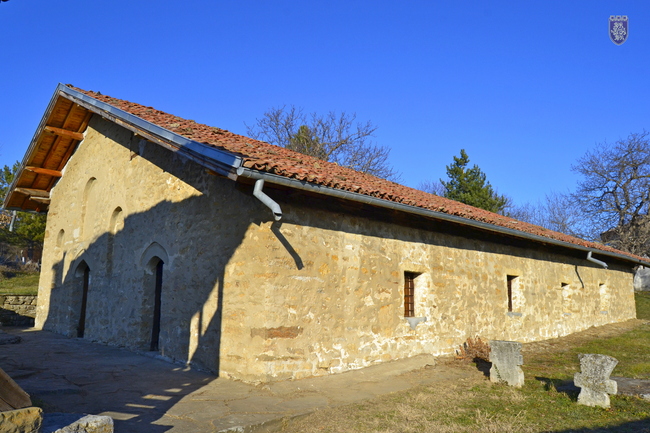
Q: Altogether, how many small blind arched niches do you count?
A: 3